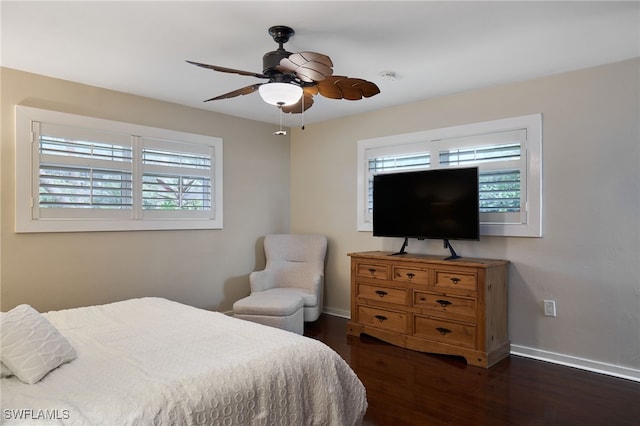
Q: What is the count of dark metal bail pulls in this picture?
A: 7